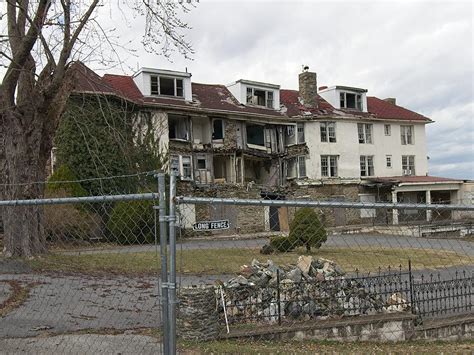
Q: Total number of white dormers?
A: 3